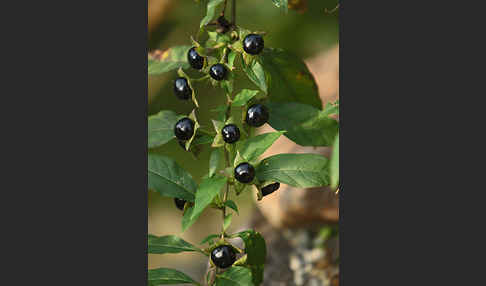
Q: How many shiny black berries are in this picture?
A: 11